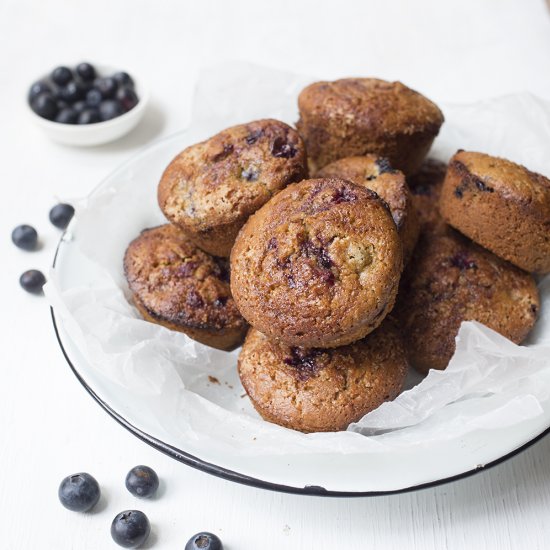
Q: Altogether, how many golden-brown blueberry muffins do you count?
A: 9